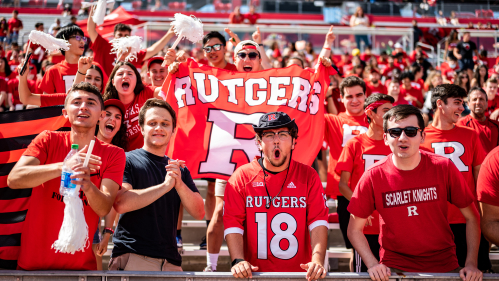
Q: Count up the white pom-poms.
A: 5